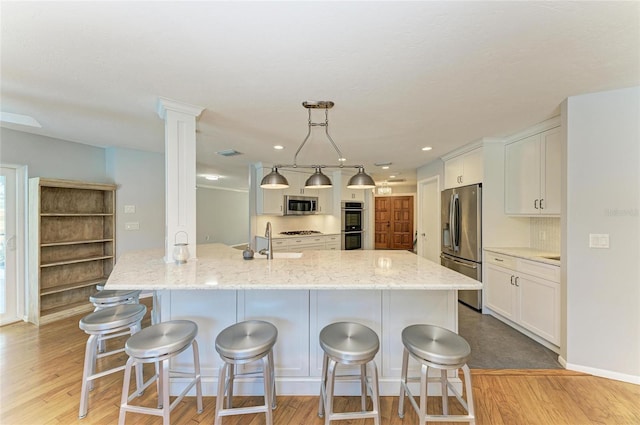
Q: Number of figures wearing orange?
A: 0